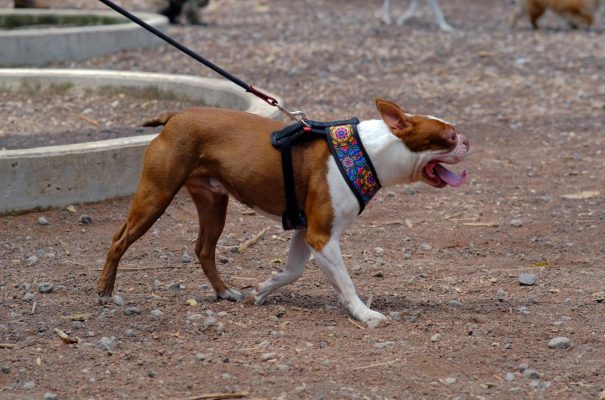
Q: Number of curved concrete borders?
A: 2